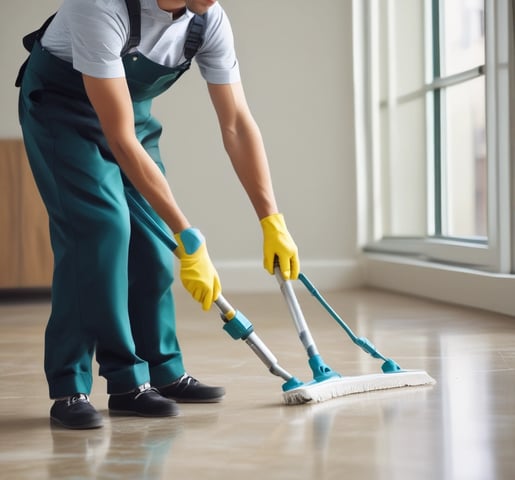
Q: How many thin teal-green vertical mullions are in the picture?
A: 1